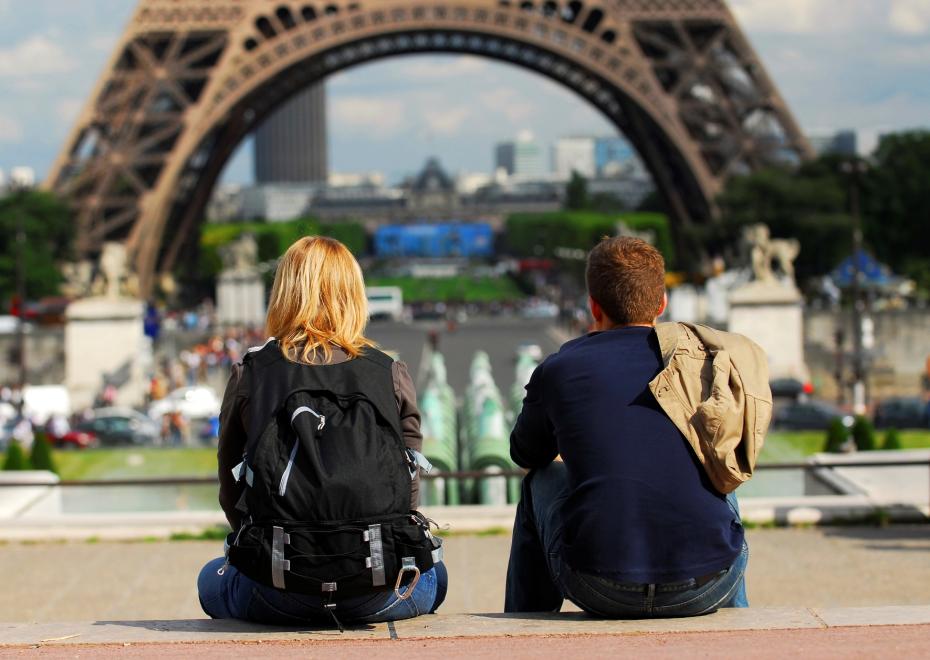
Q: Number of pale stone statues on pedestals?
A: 3